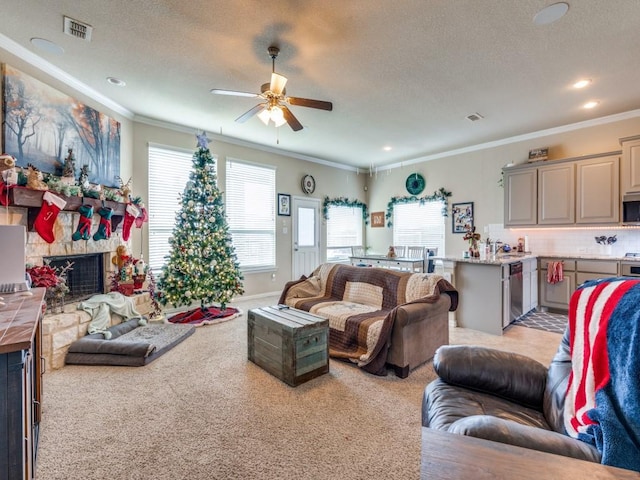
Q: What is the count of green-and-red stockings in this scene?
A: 2